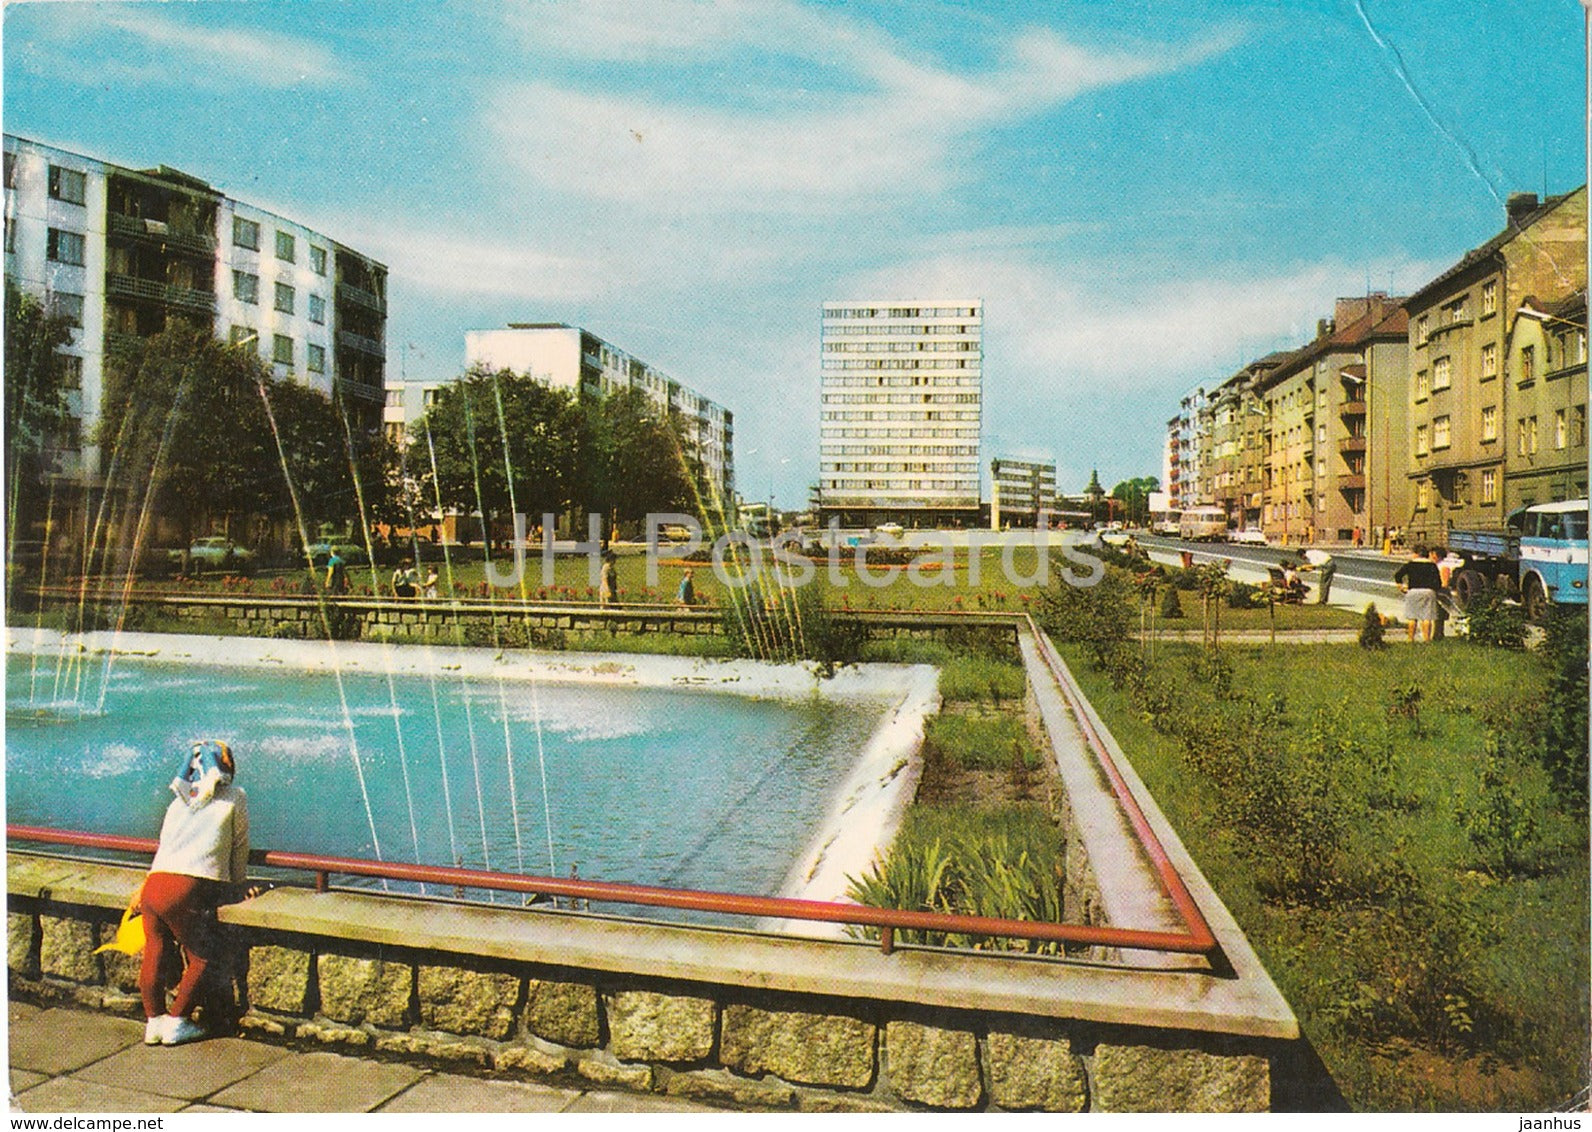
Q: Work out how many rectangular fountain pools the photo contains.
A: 1